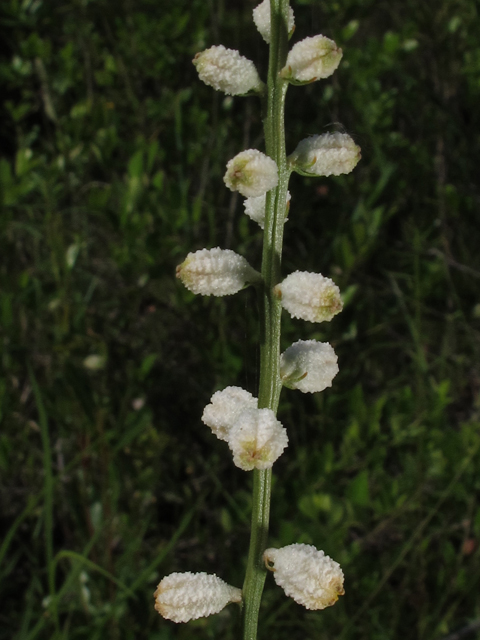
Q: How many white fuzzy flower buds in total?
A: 13